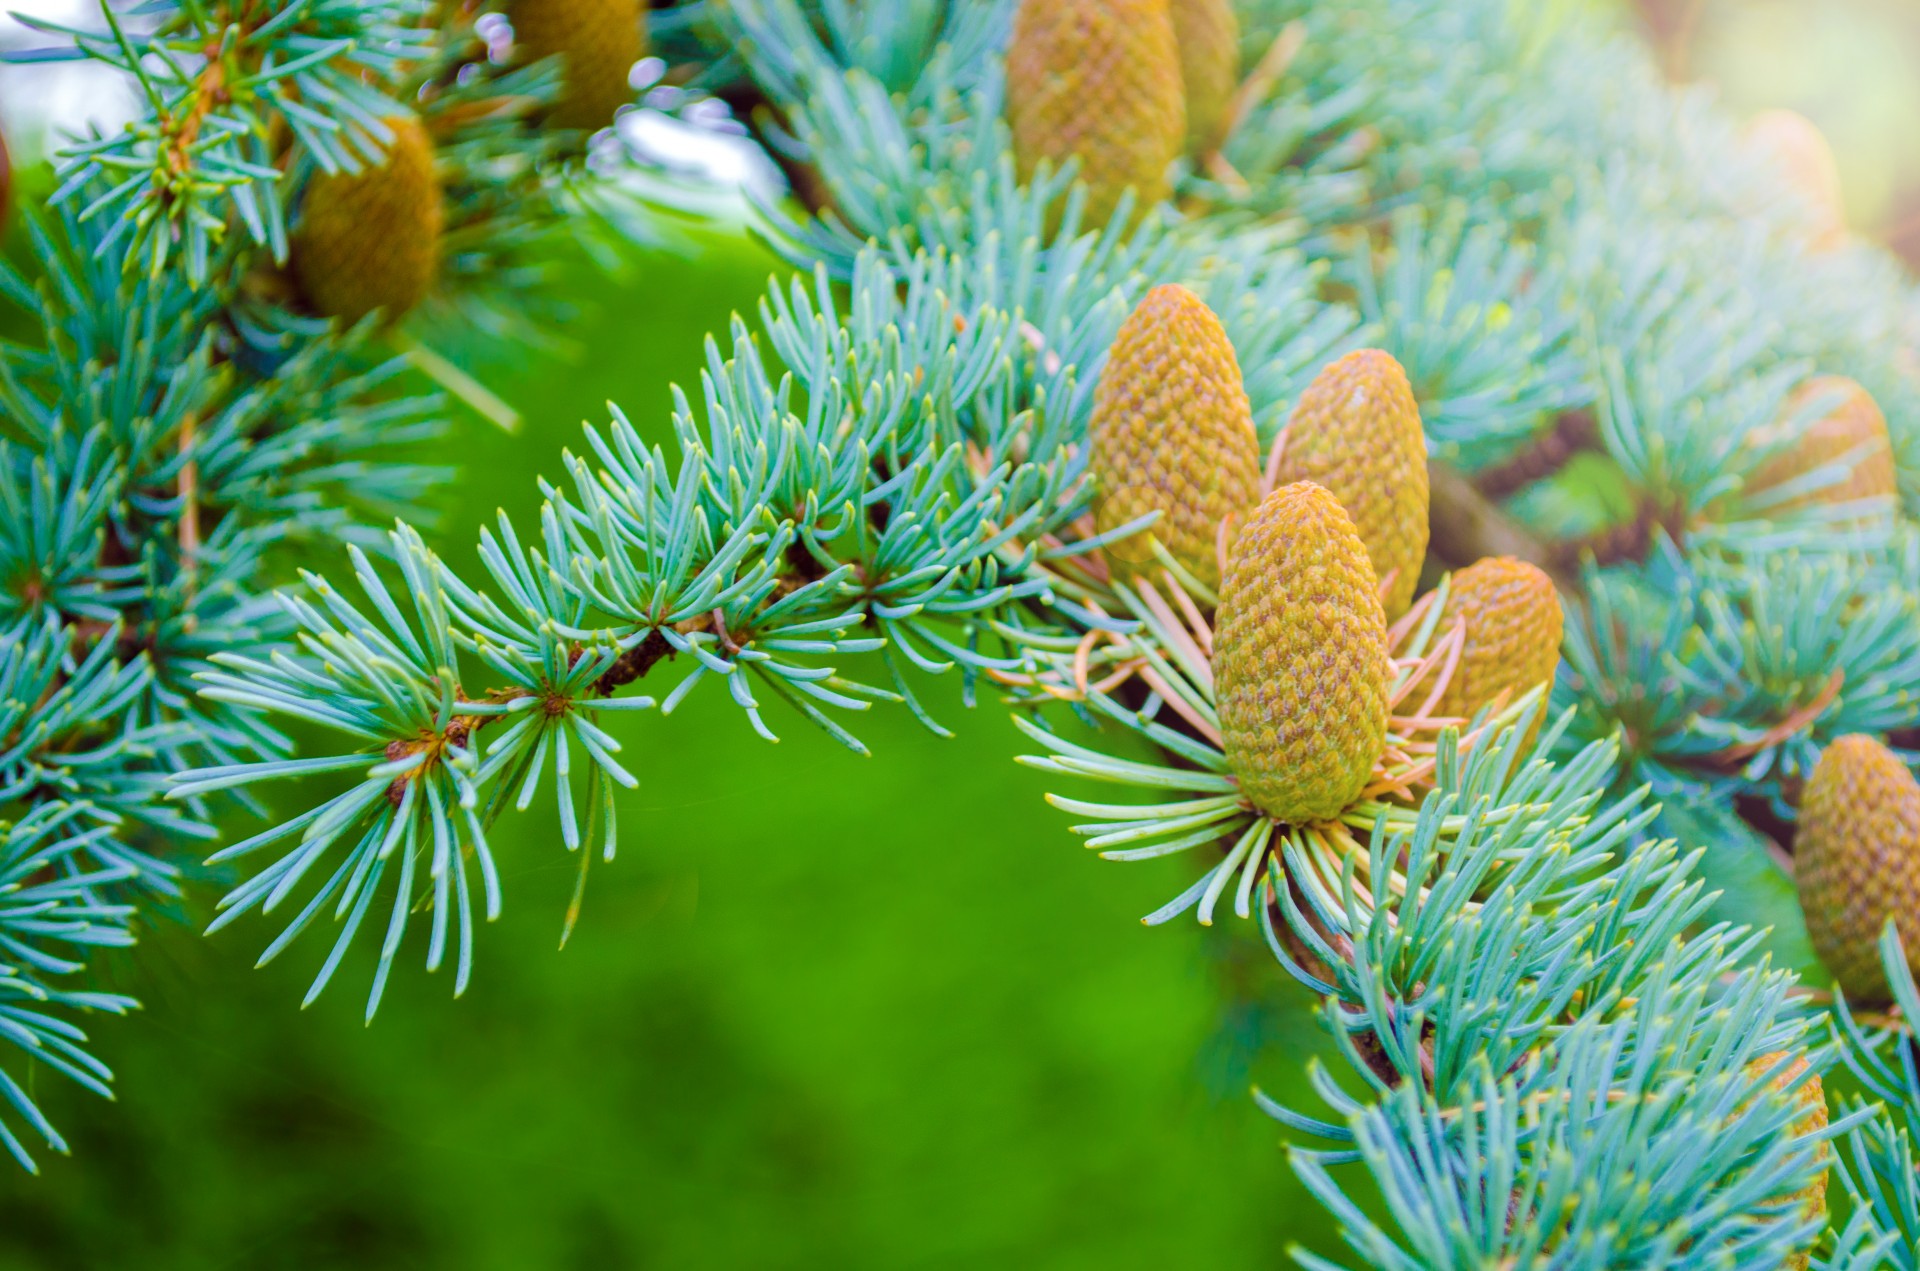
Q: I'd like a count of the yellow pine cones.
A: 12